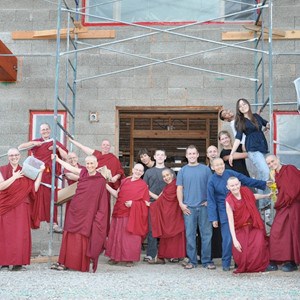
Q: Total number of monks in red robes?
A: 9